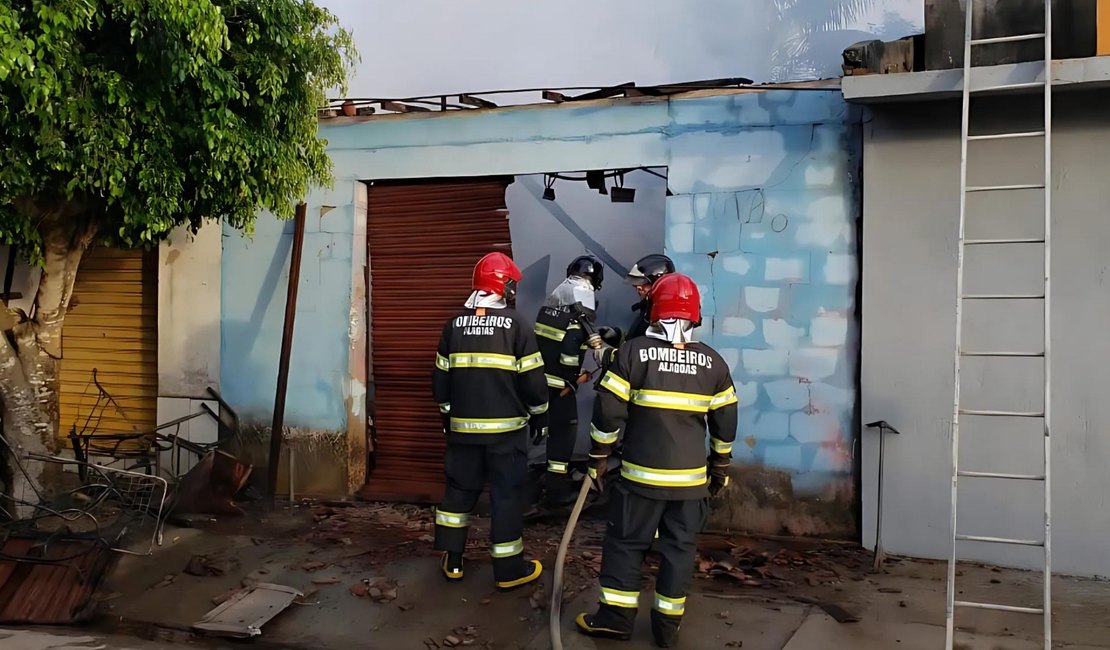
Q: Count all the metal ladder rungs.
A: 11